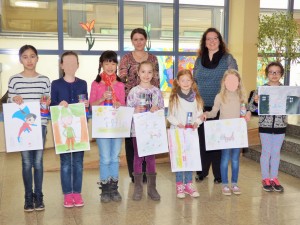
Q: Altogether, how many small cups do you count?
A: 6